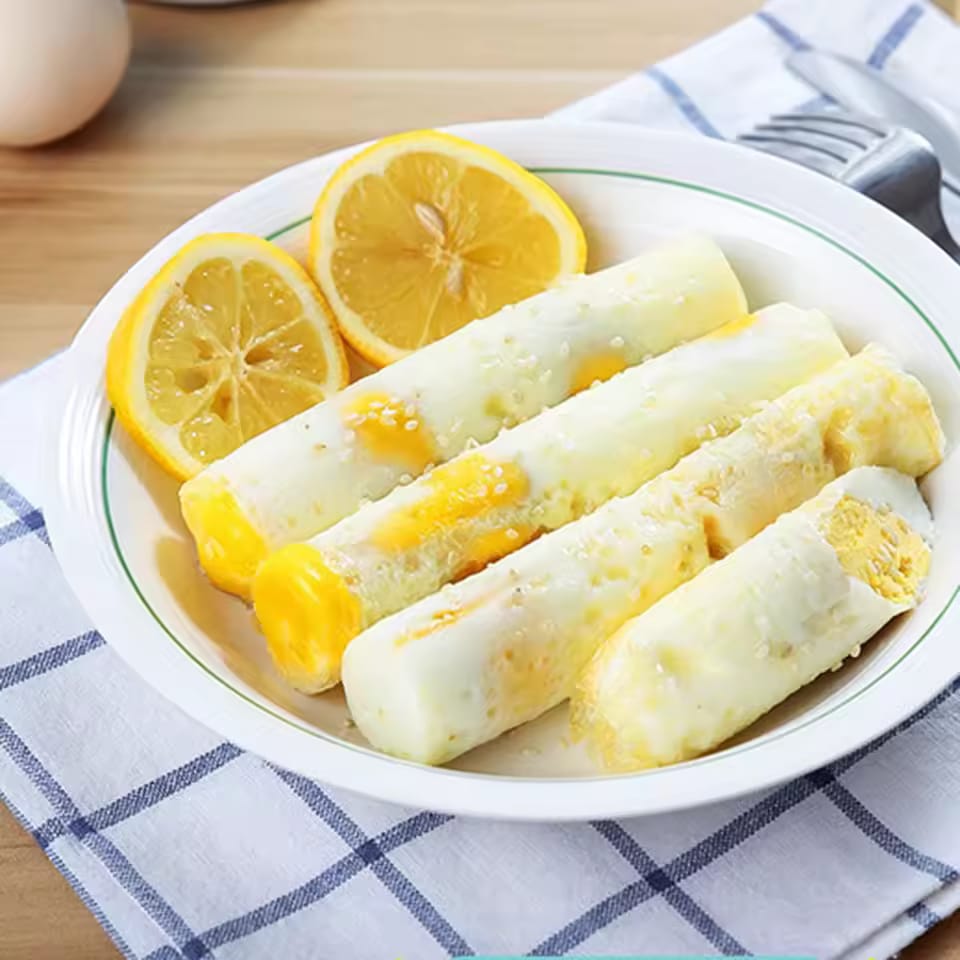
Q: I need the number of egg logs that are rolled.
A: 4